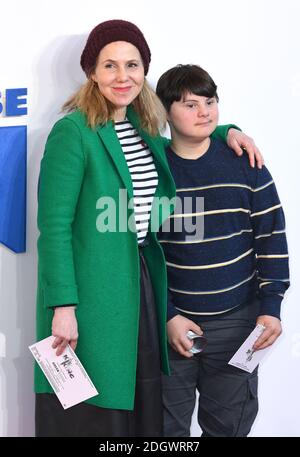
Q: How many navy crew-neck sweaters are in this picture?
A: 1